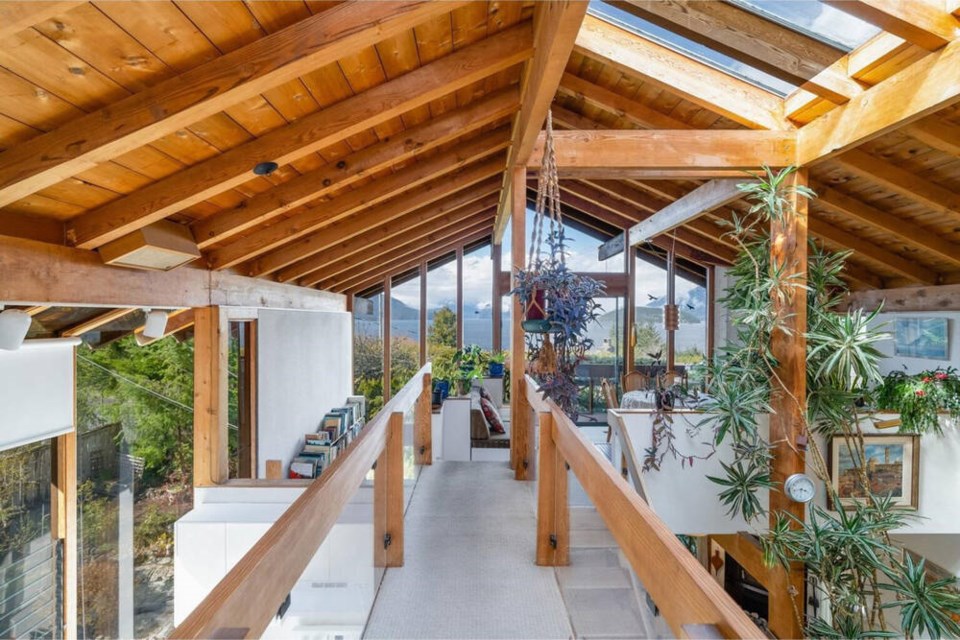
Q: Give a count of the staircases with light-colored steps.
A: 1